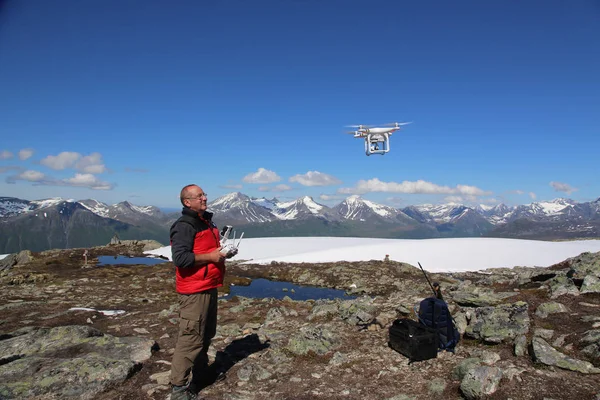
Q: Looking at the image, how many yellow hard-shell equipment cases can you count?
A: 0